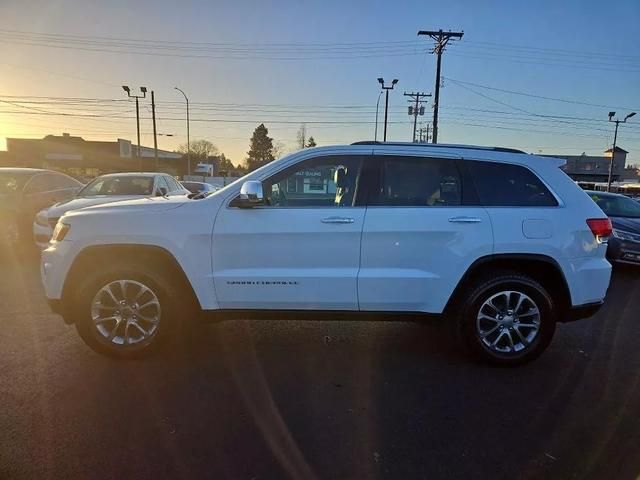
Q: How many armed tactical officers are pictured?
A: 0